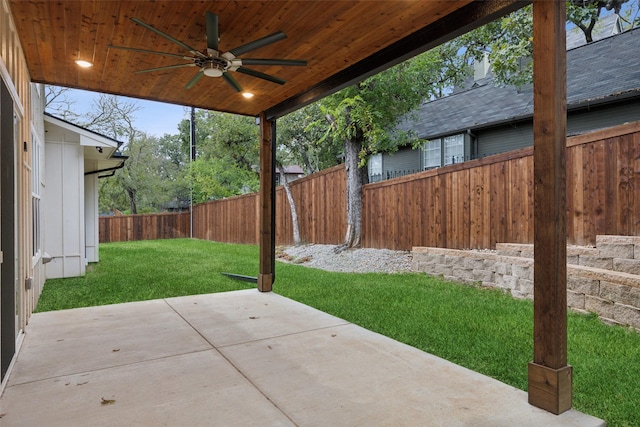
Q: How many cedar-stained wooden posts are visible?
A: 2